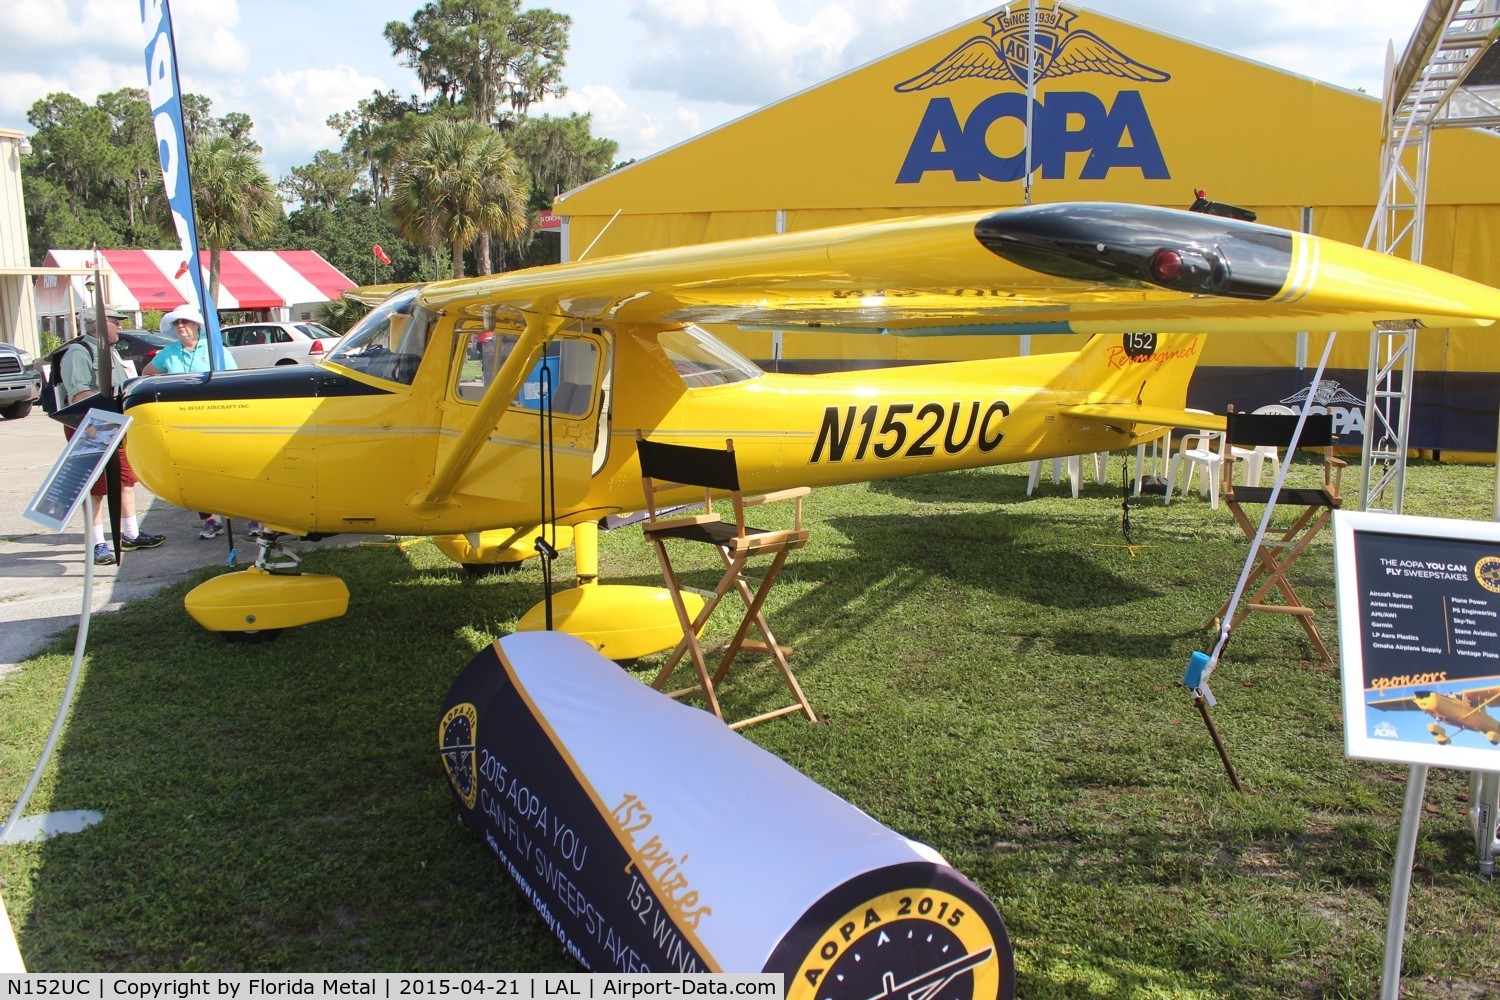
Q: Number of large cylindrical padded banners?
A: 1